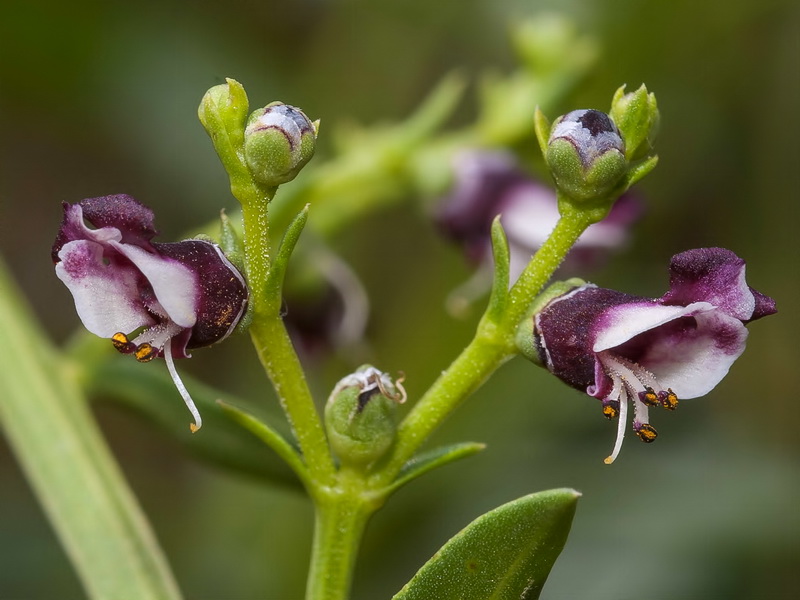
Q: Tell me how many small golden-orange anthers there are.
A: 6